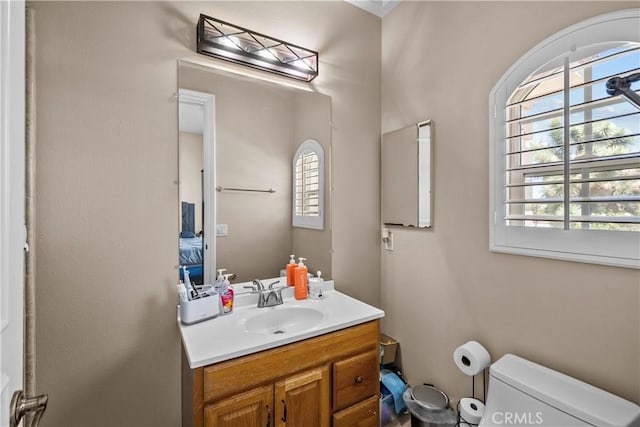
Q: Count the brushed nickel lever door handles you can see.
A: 1